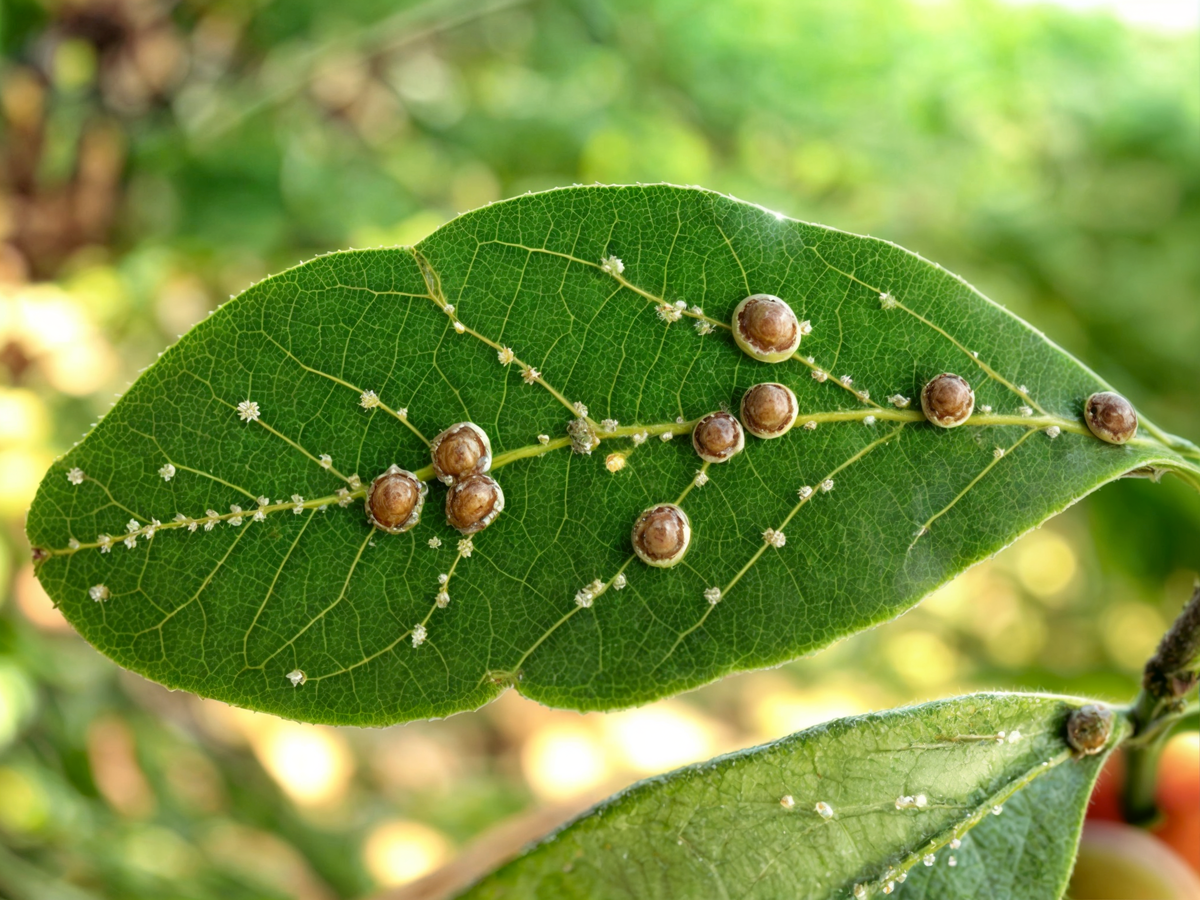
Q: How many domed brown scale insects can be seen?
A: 10